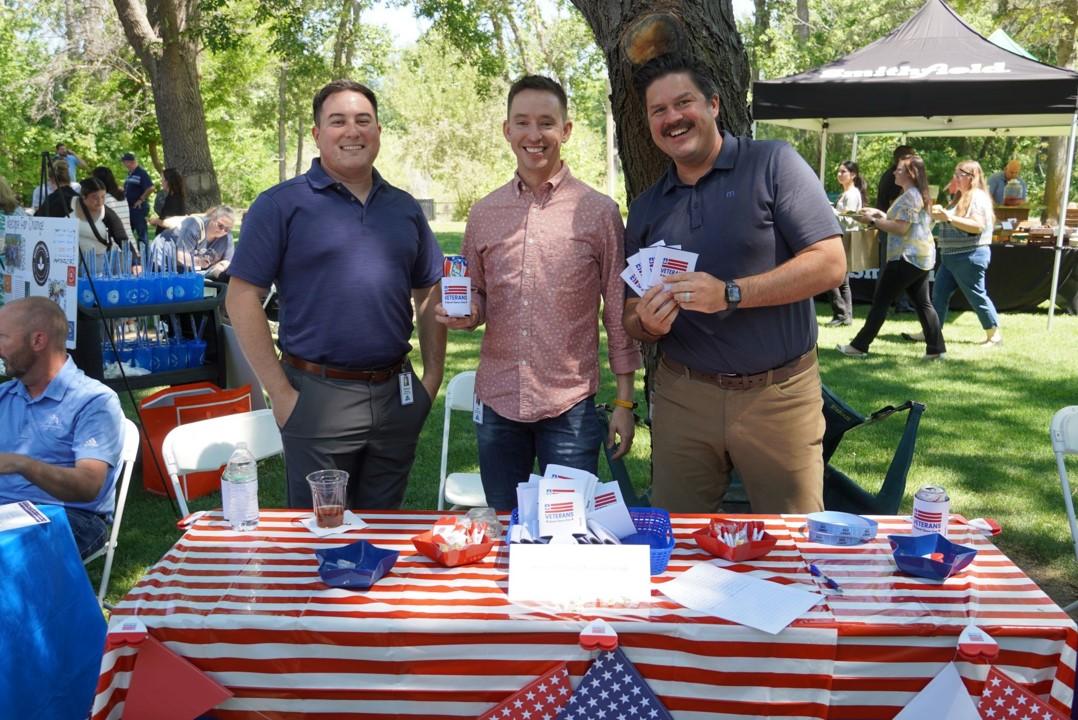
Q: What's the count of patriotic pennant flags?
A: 5